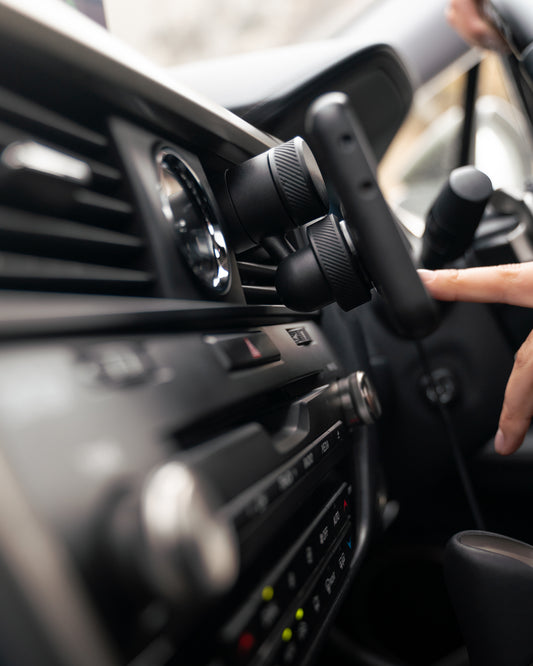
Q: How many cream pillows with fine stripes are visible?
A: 0